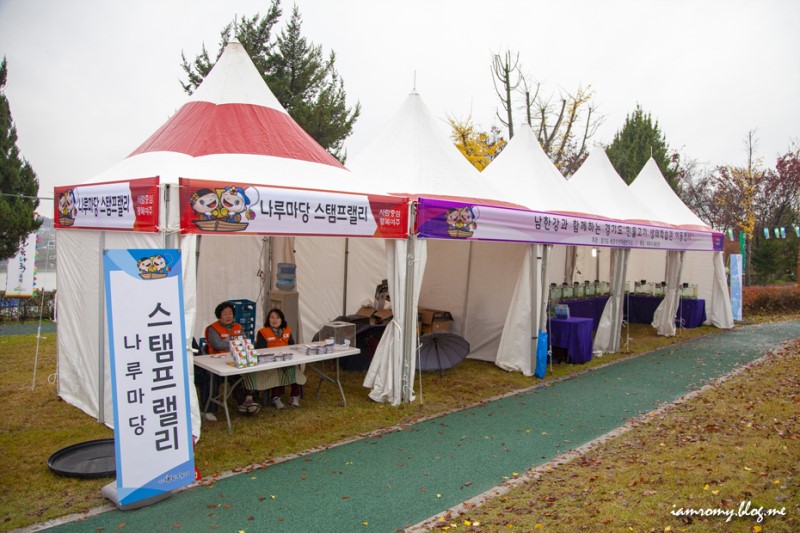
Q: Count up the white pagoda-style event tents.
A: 5